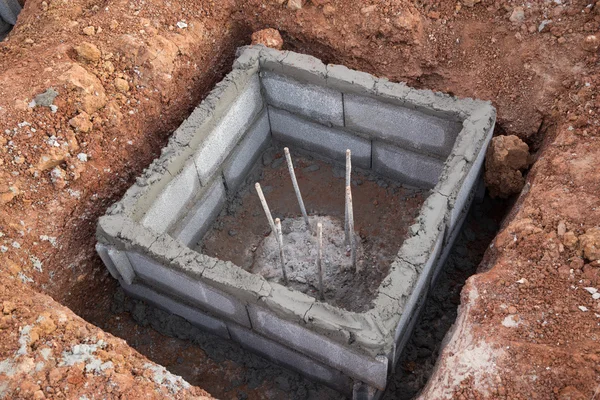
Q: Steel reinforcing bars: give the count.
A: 6